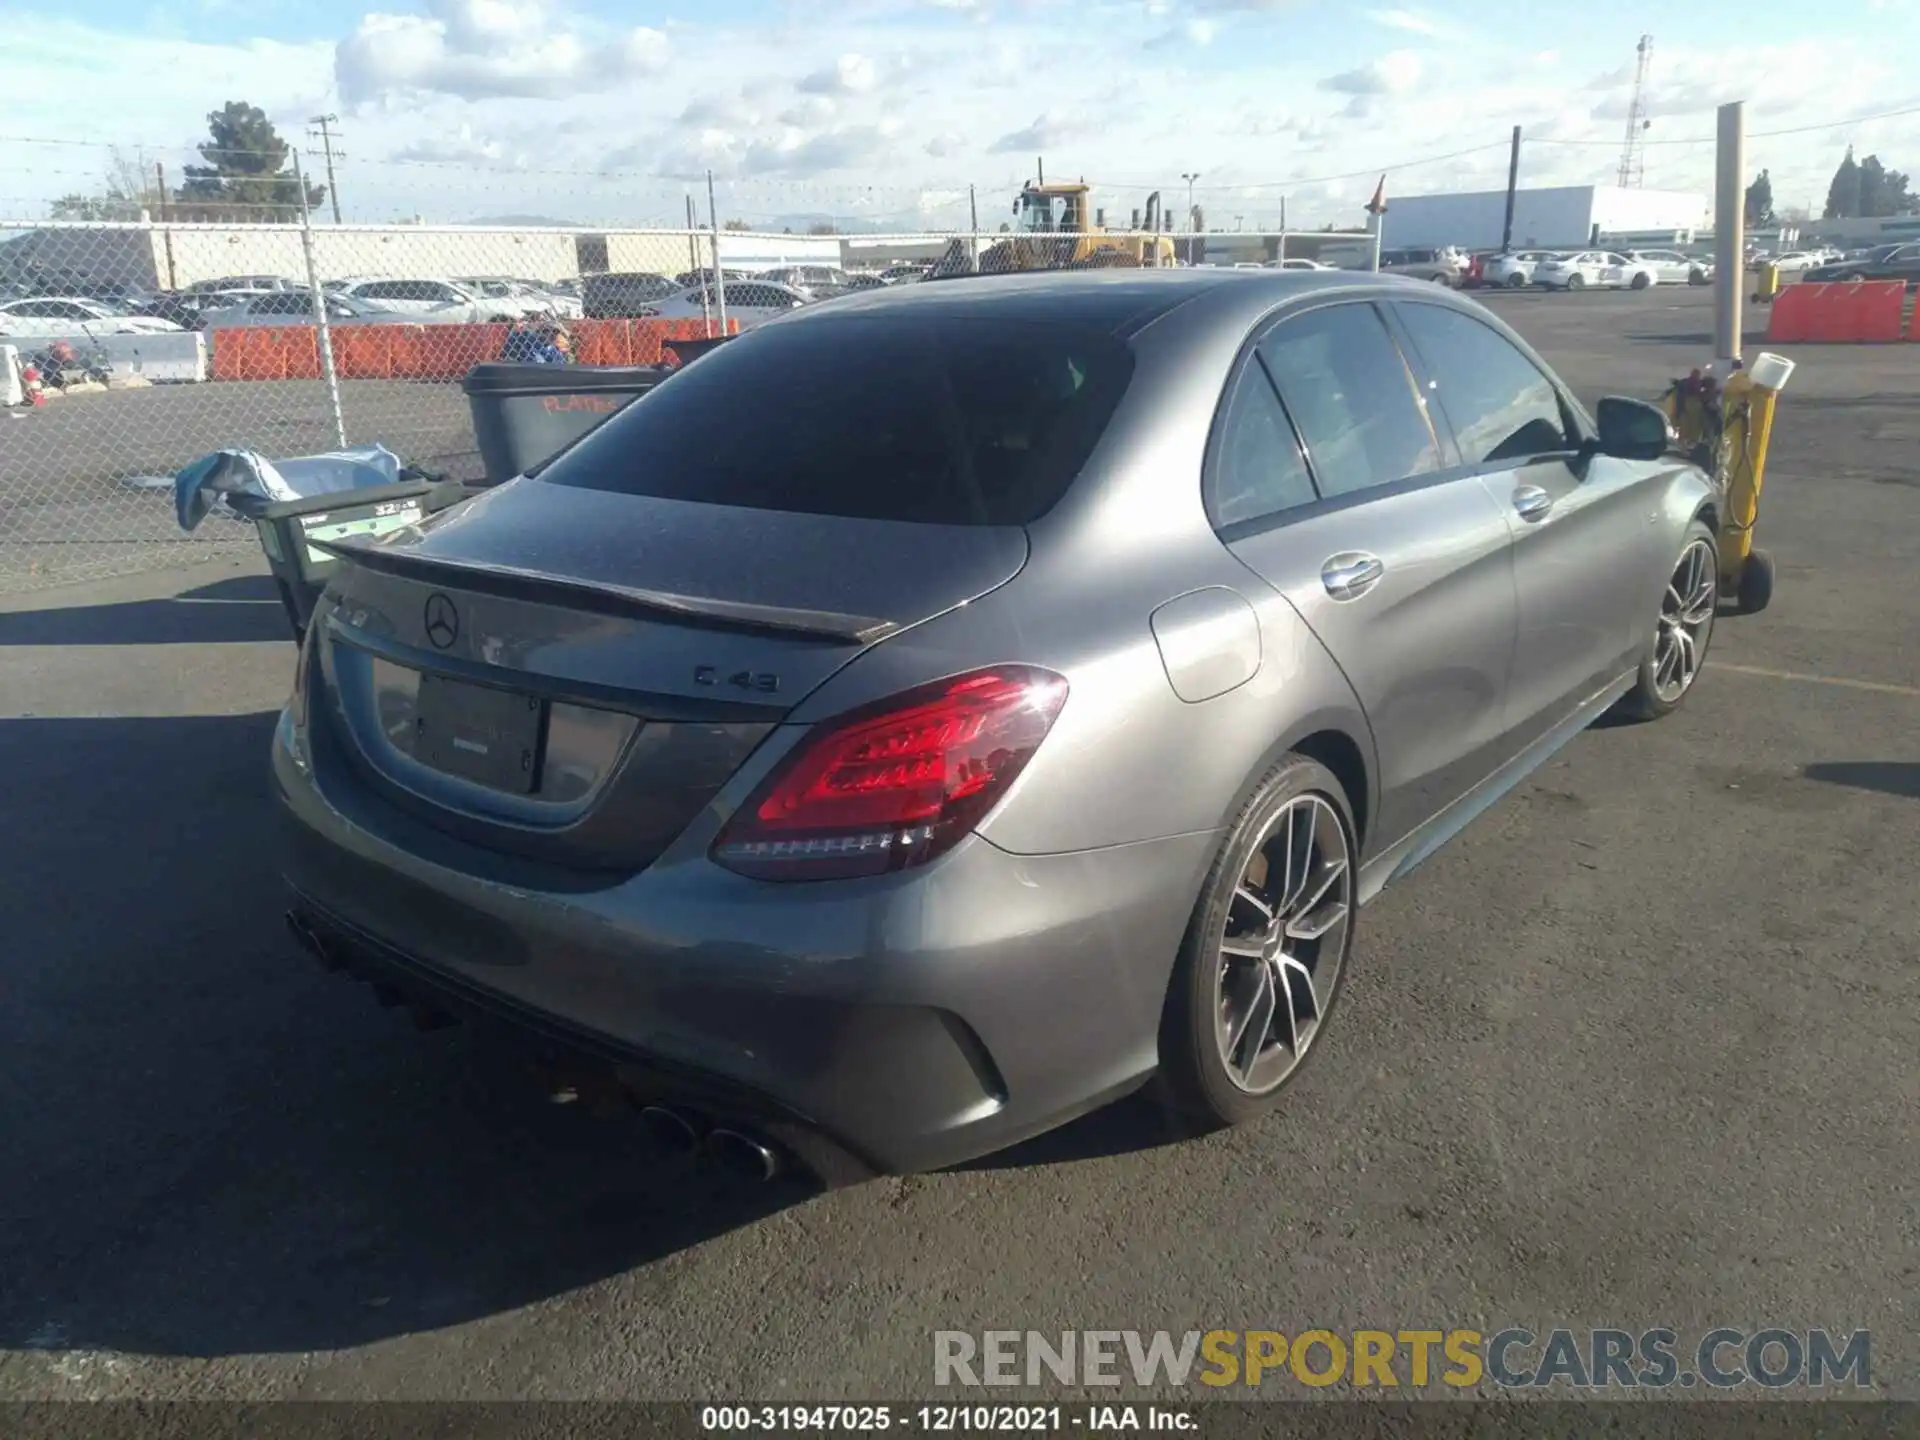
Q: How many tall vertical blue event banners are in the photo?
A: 0